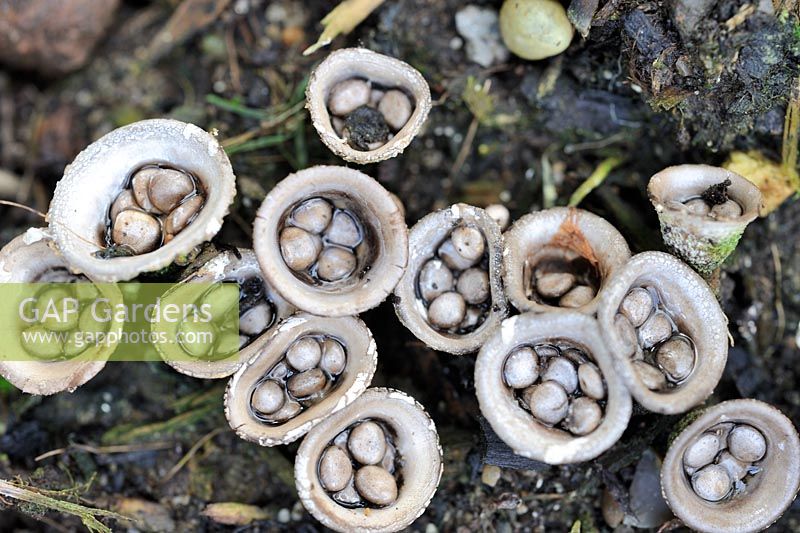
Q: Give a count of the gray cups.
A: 13